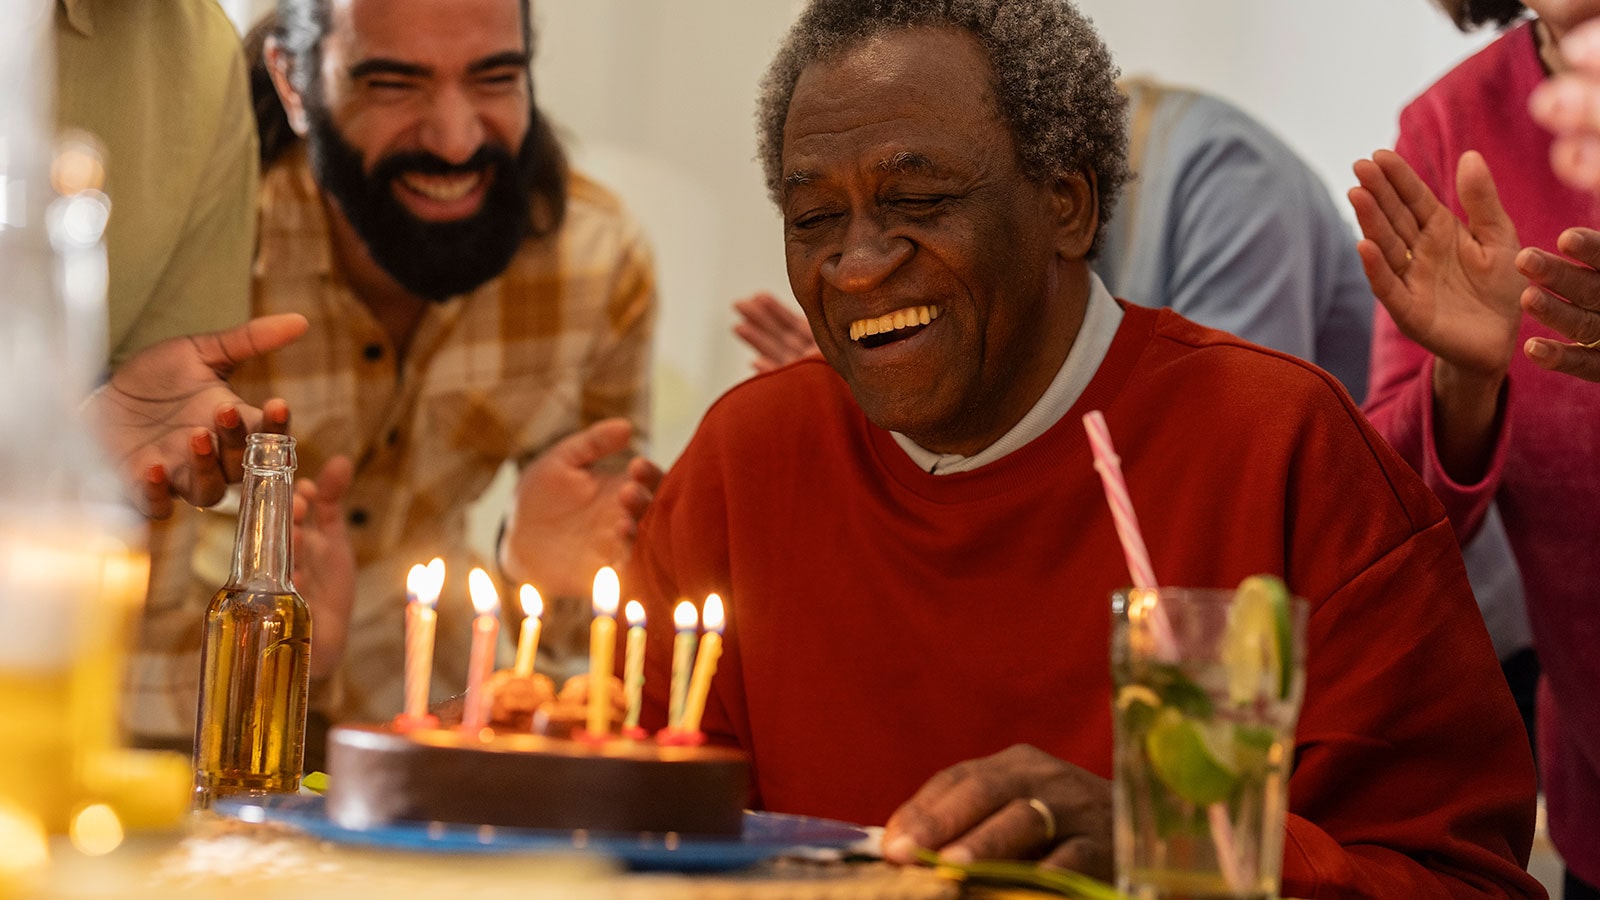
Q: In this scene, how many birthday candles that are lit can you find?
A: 8